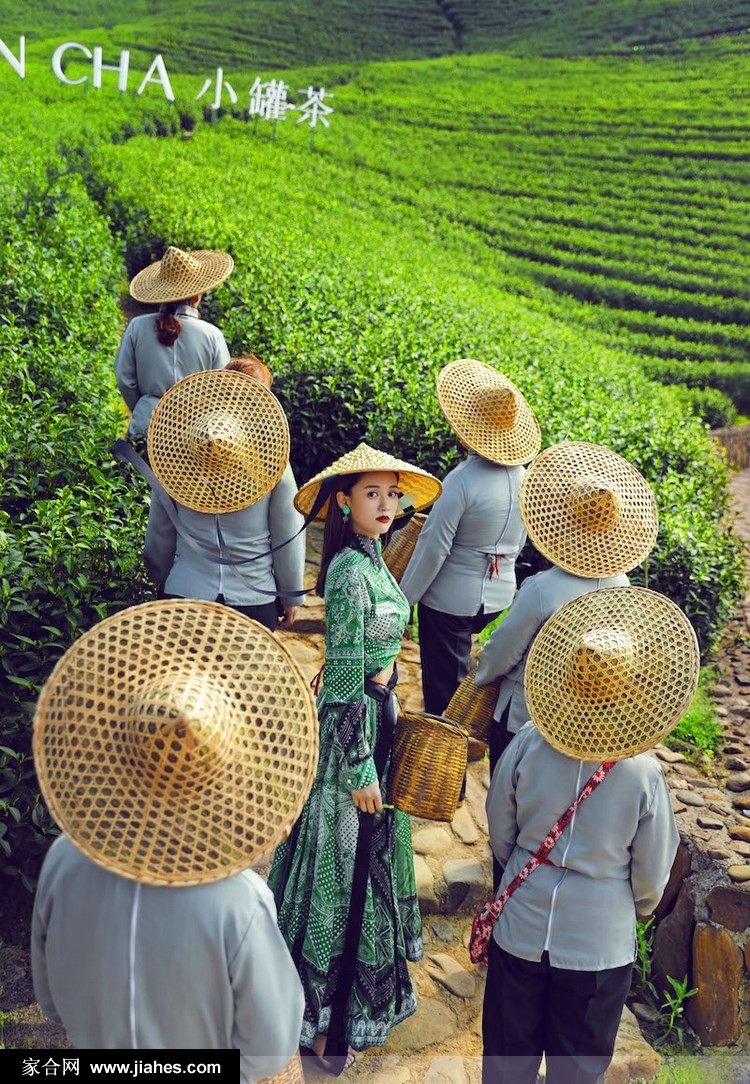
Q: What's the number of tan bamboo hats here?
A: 7